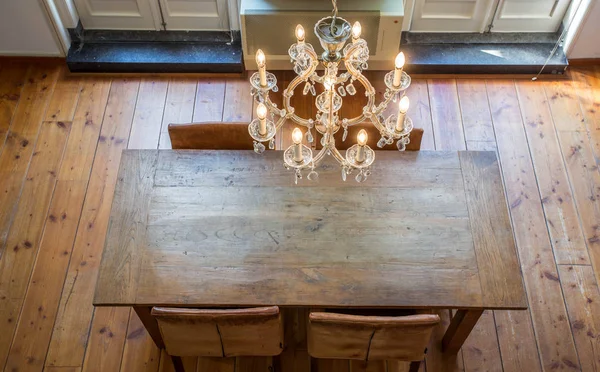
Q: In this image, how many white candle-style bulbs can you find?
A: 9